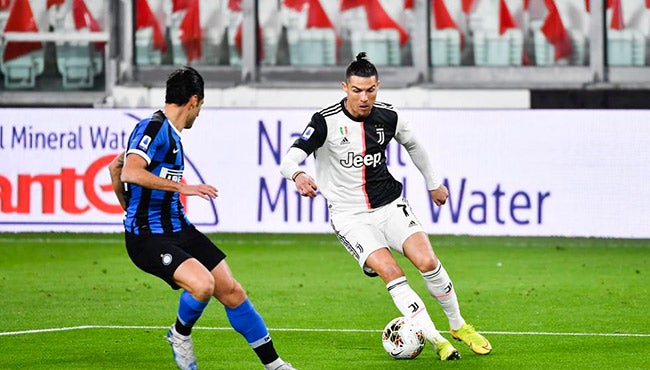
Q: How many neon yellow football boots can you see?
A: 2